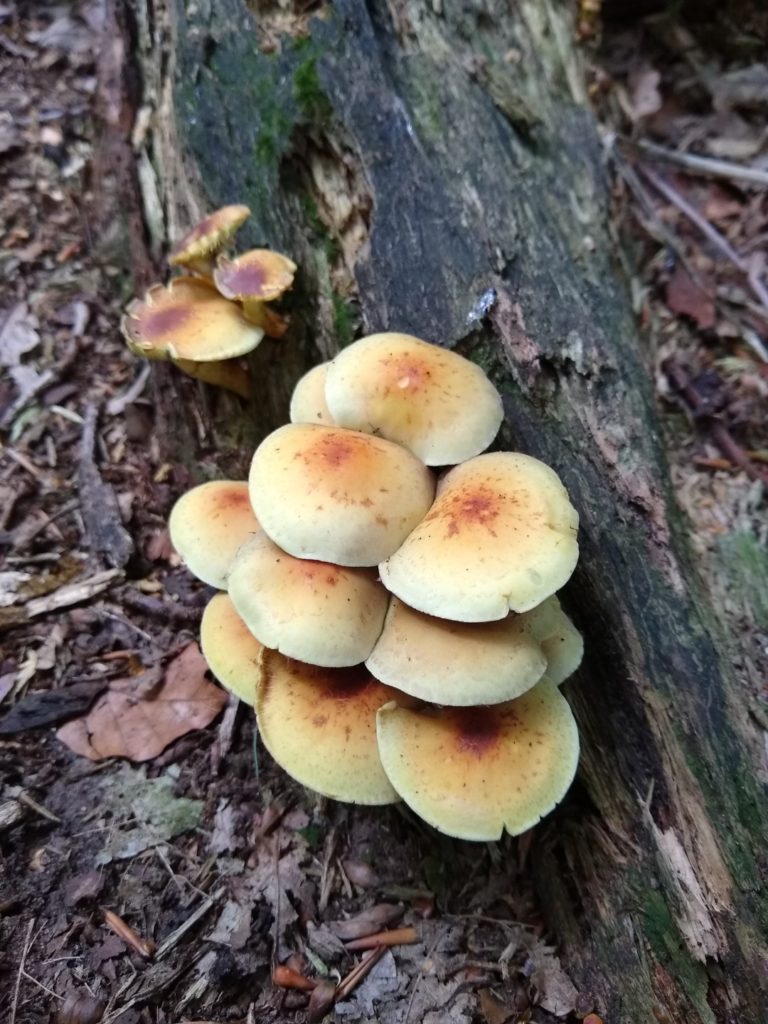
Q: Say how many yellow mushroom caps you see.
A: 14